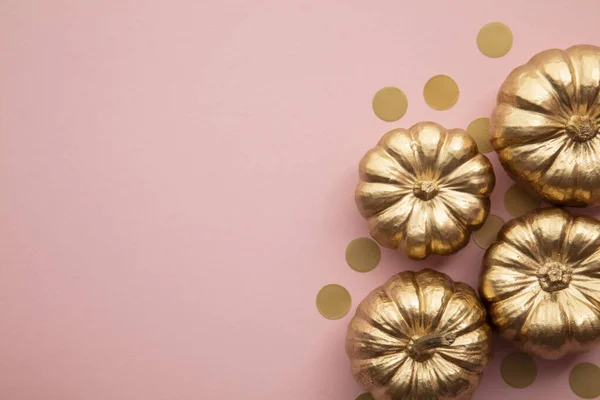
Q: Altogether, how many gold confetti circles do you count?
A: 11